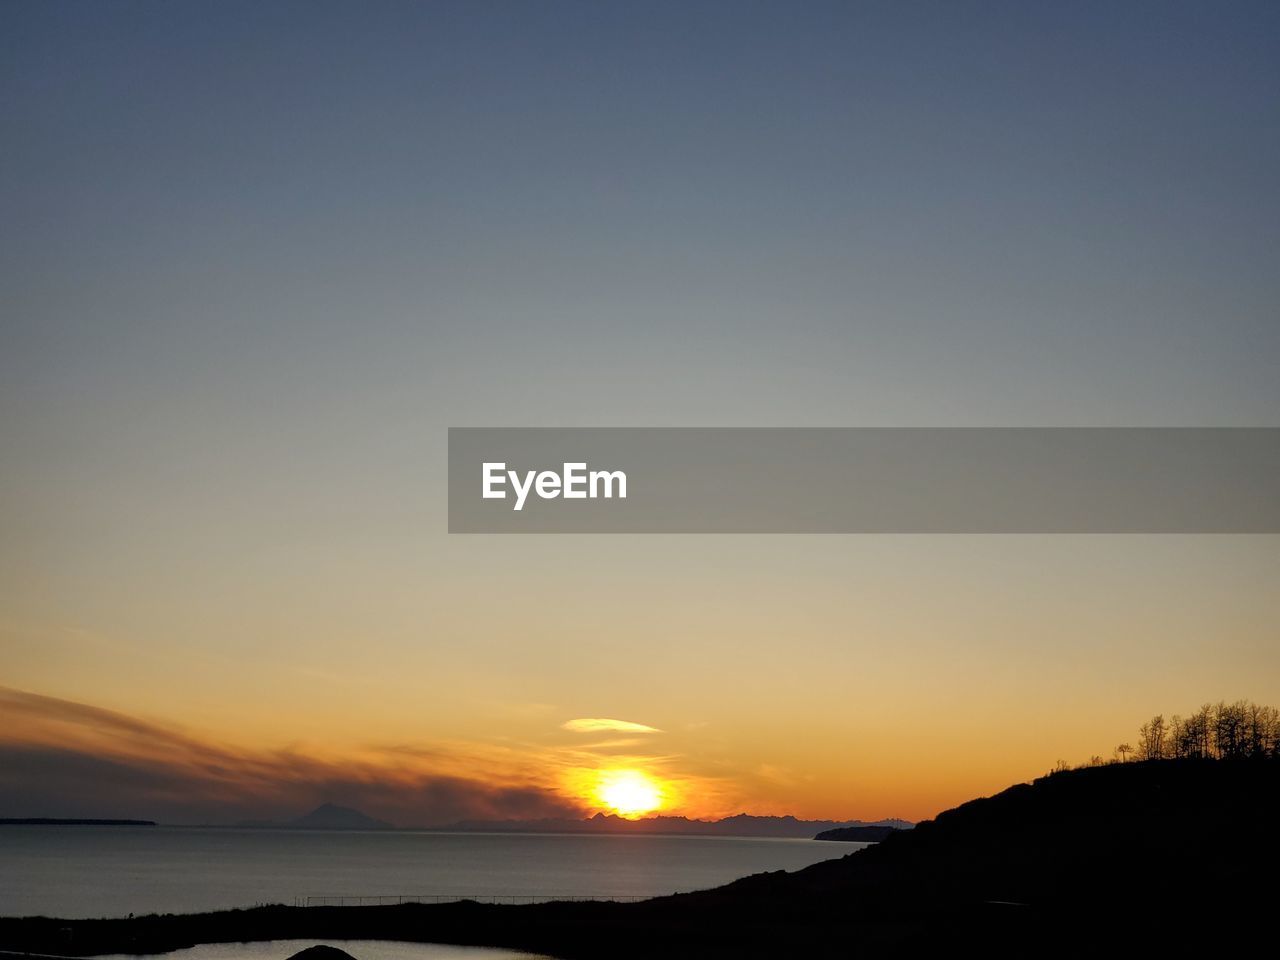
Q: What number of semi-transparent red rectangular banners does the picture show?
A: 0